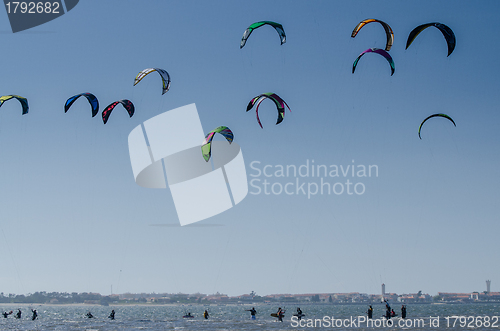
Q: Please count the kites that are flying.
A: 12